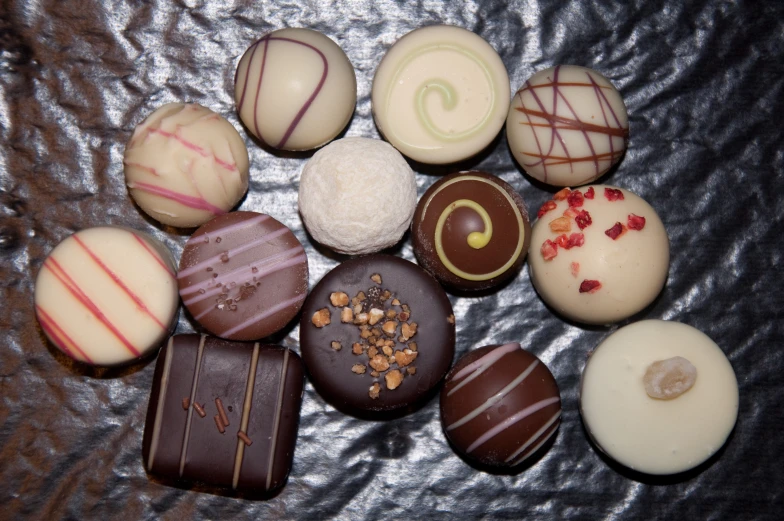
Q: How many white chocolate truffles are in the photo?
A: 8